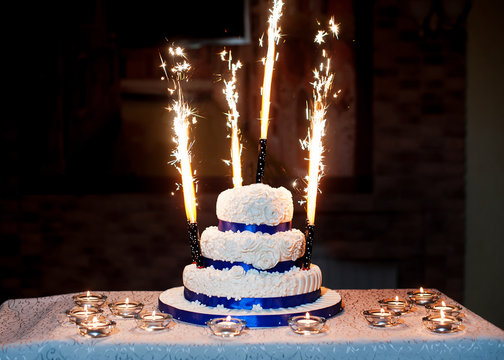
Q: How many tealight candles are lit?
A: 12